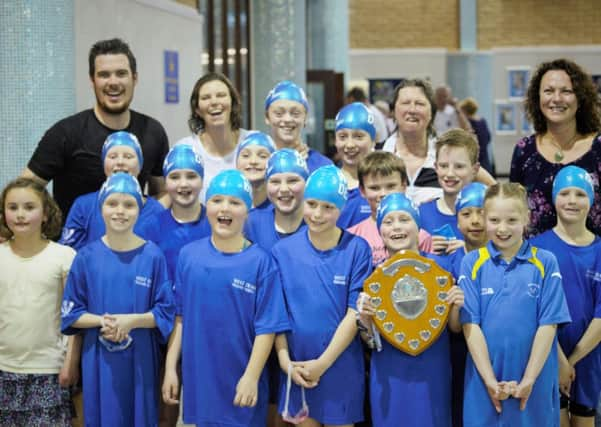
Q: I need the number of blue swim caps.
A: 12